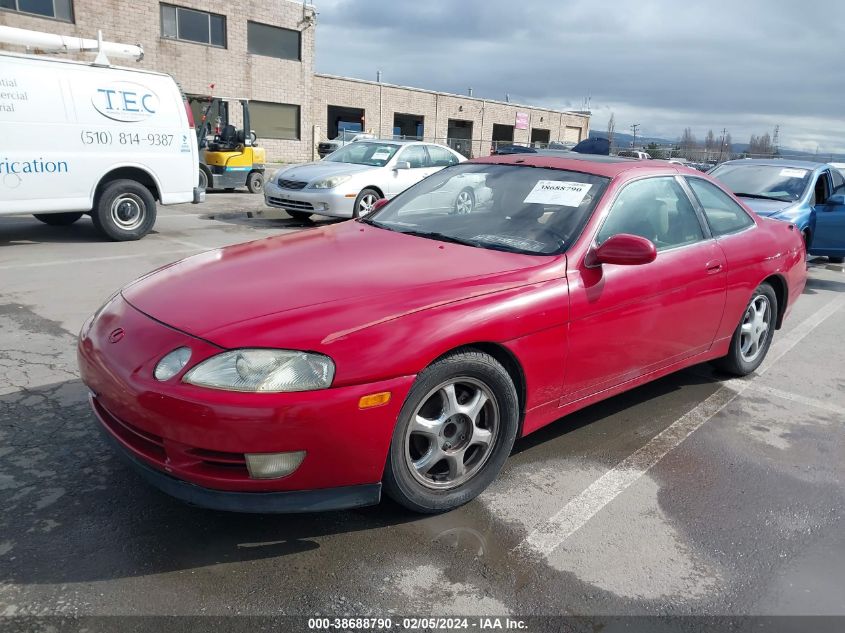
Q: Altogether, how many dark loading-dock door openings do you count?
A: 5